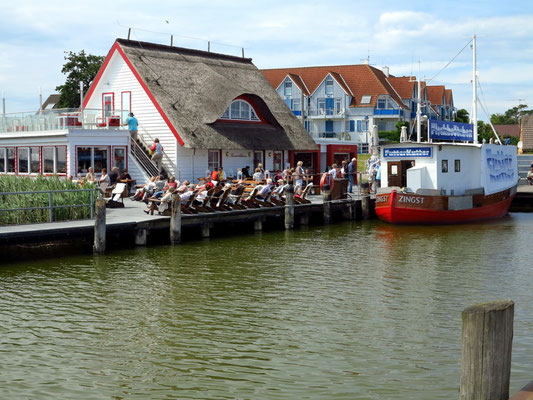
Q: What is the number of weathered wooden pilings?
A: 6